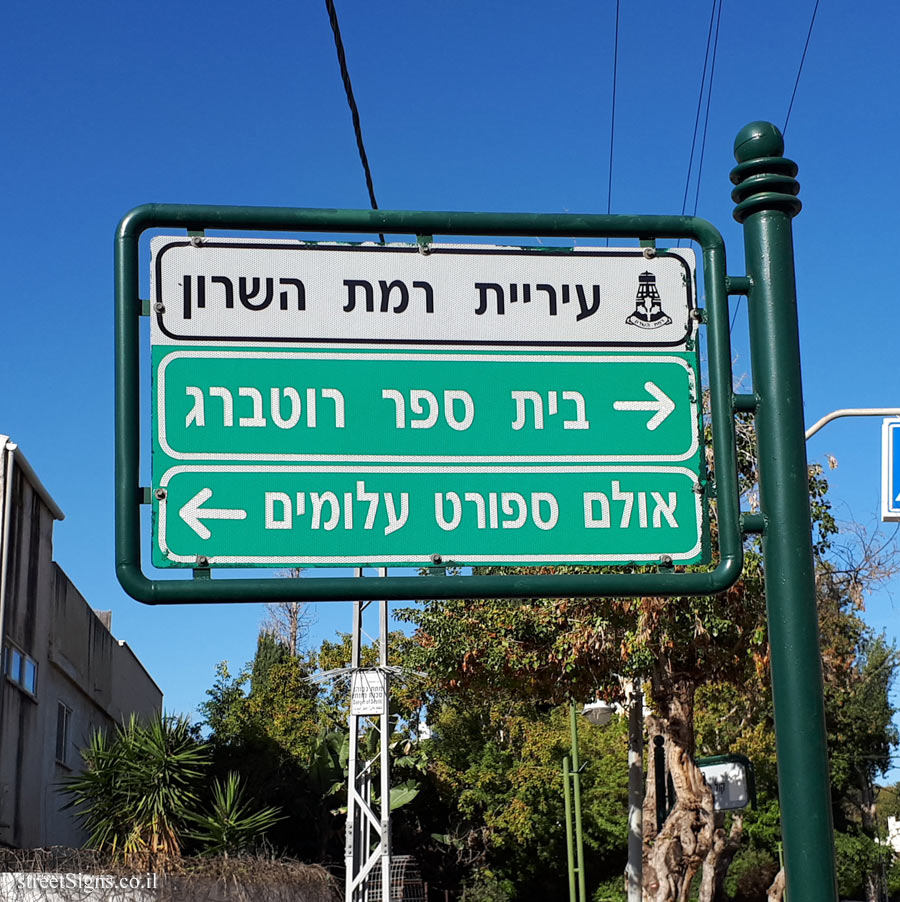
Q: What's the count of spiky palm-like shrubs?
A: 2